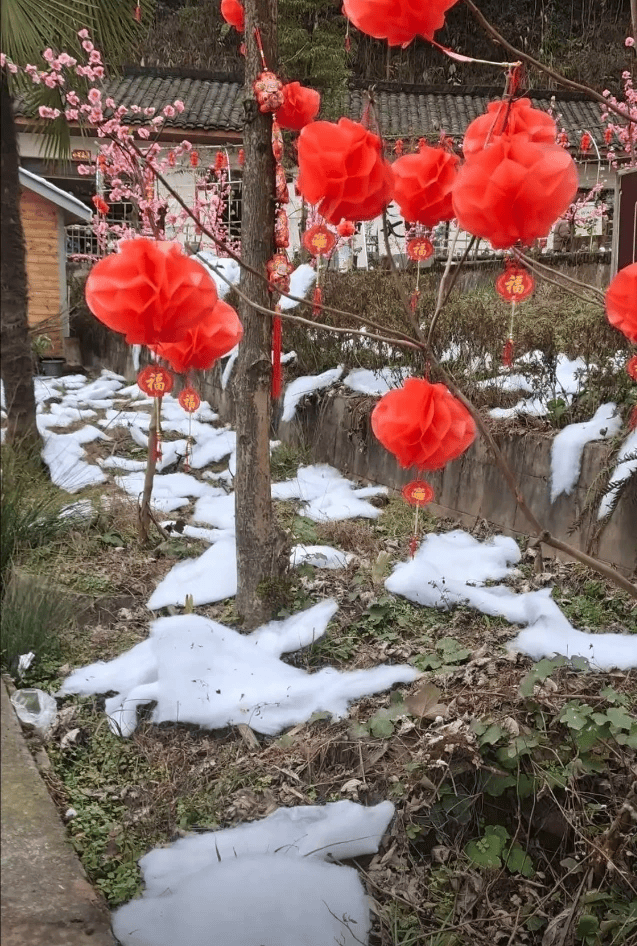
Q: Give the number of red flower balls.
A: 11